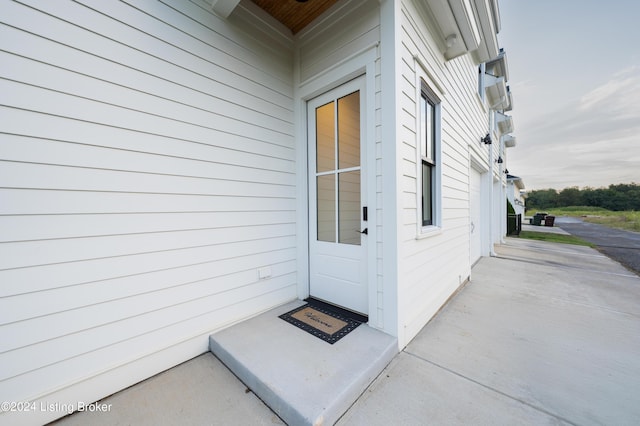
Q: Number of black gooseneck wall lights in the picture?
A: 3